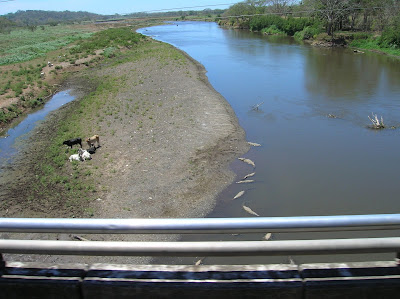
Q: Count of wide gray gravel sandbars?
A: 1